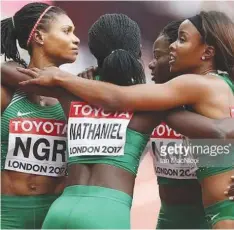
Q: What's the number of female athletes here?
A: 4